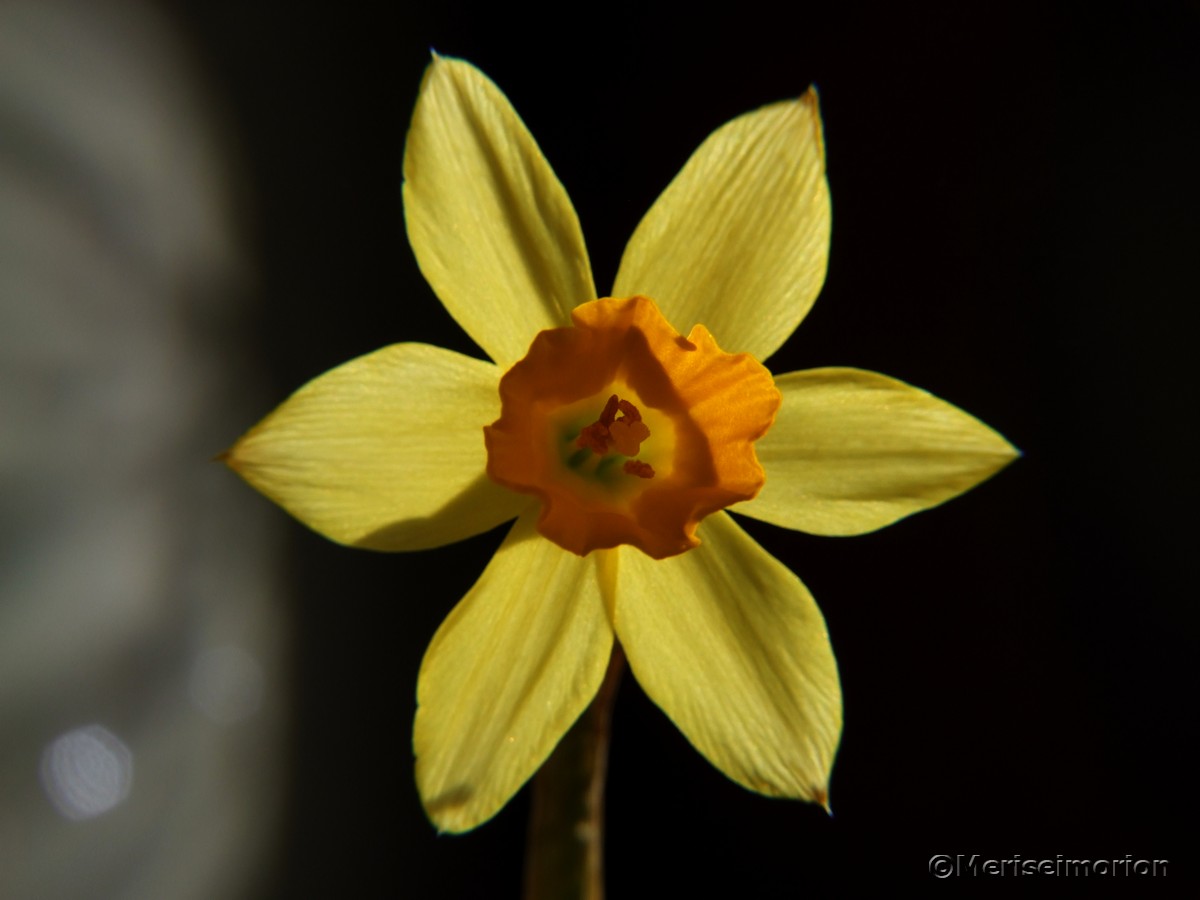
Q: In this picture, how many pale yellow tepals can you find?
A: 6